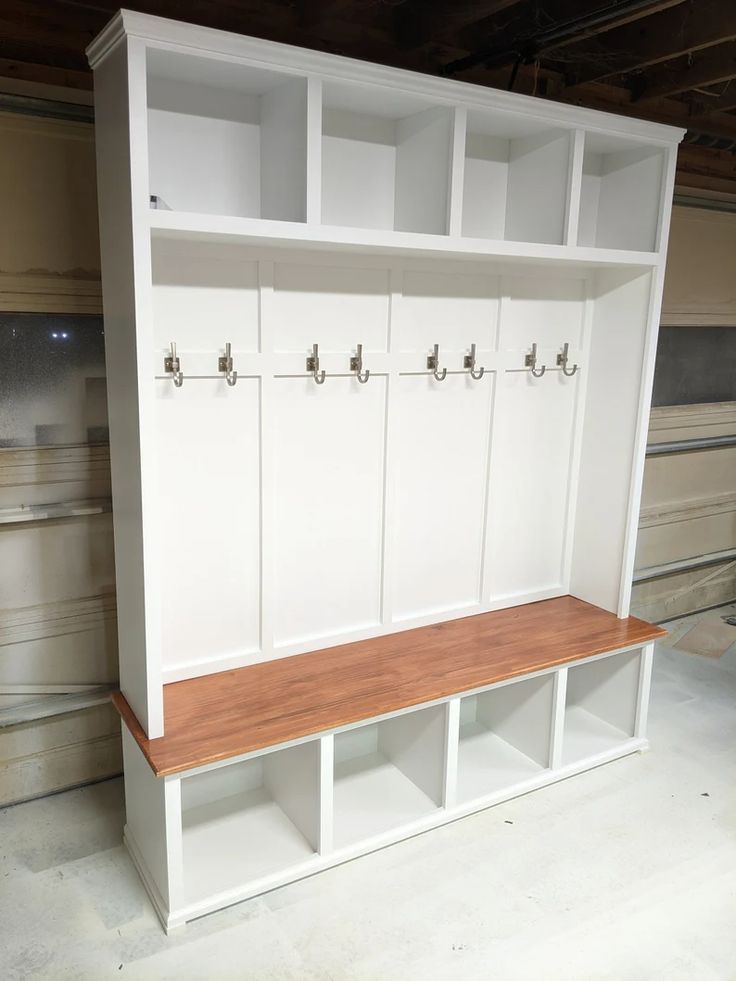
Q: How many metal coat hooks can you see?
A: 8